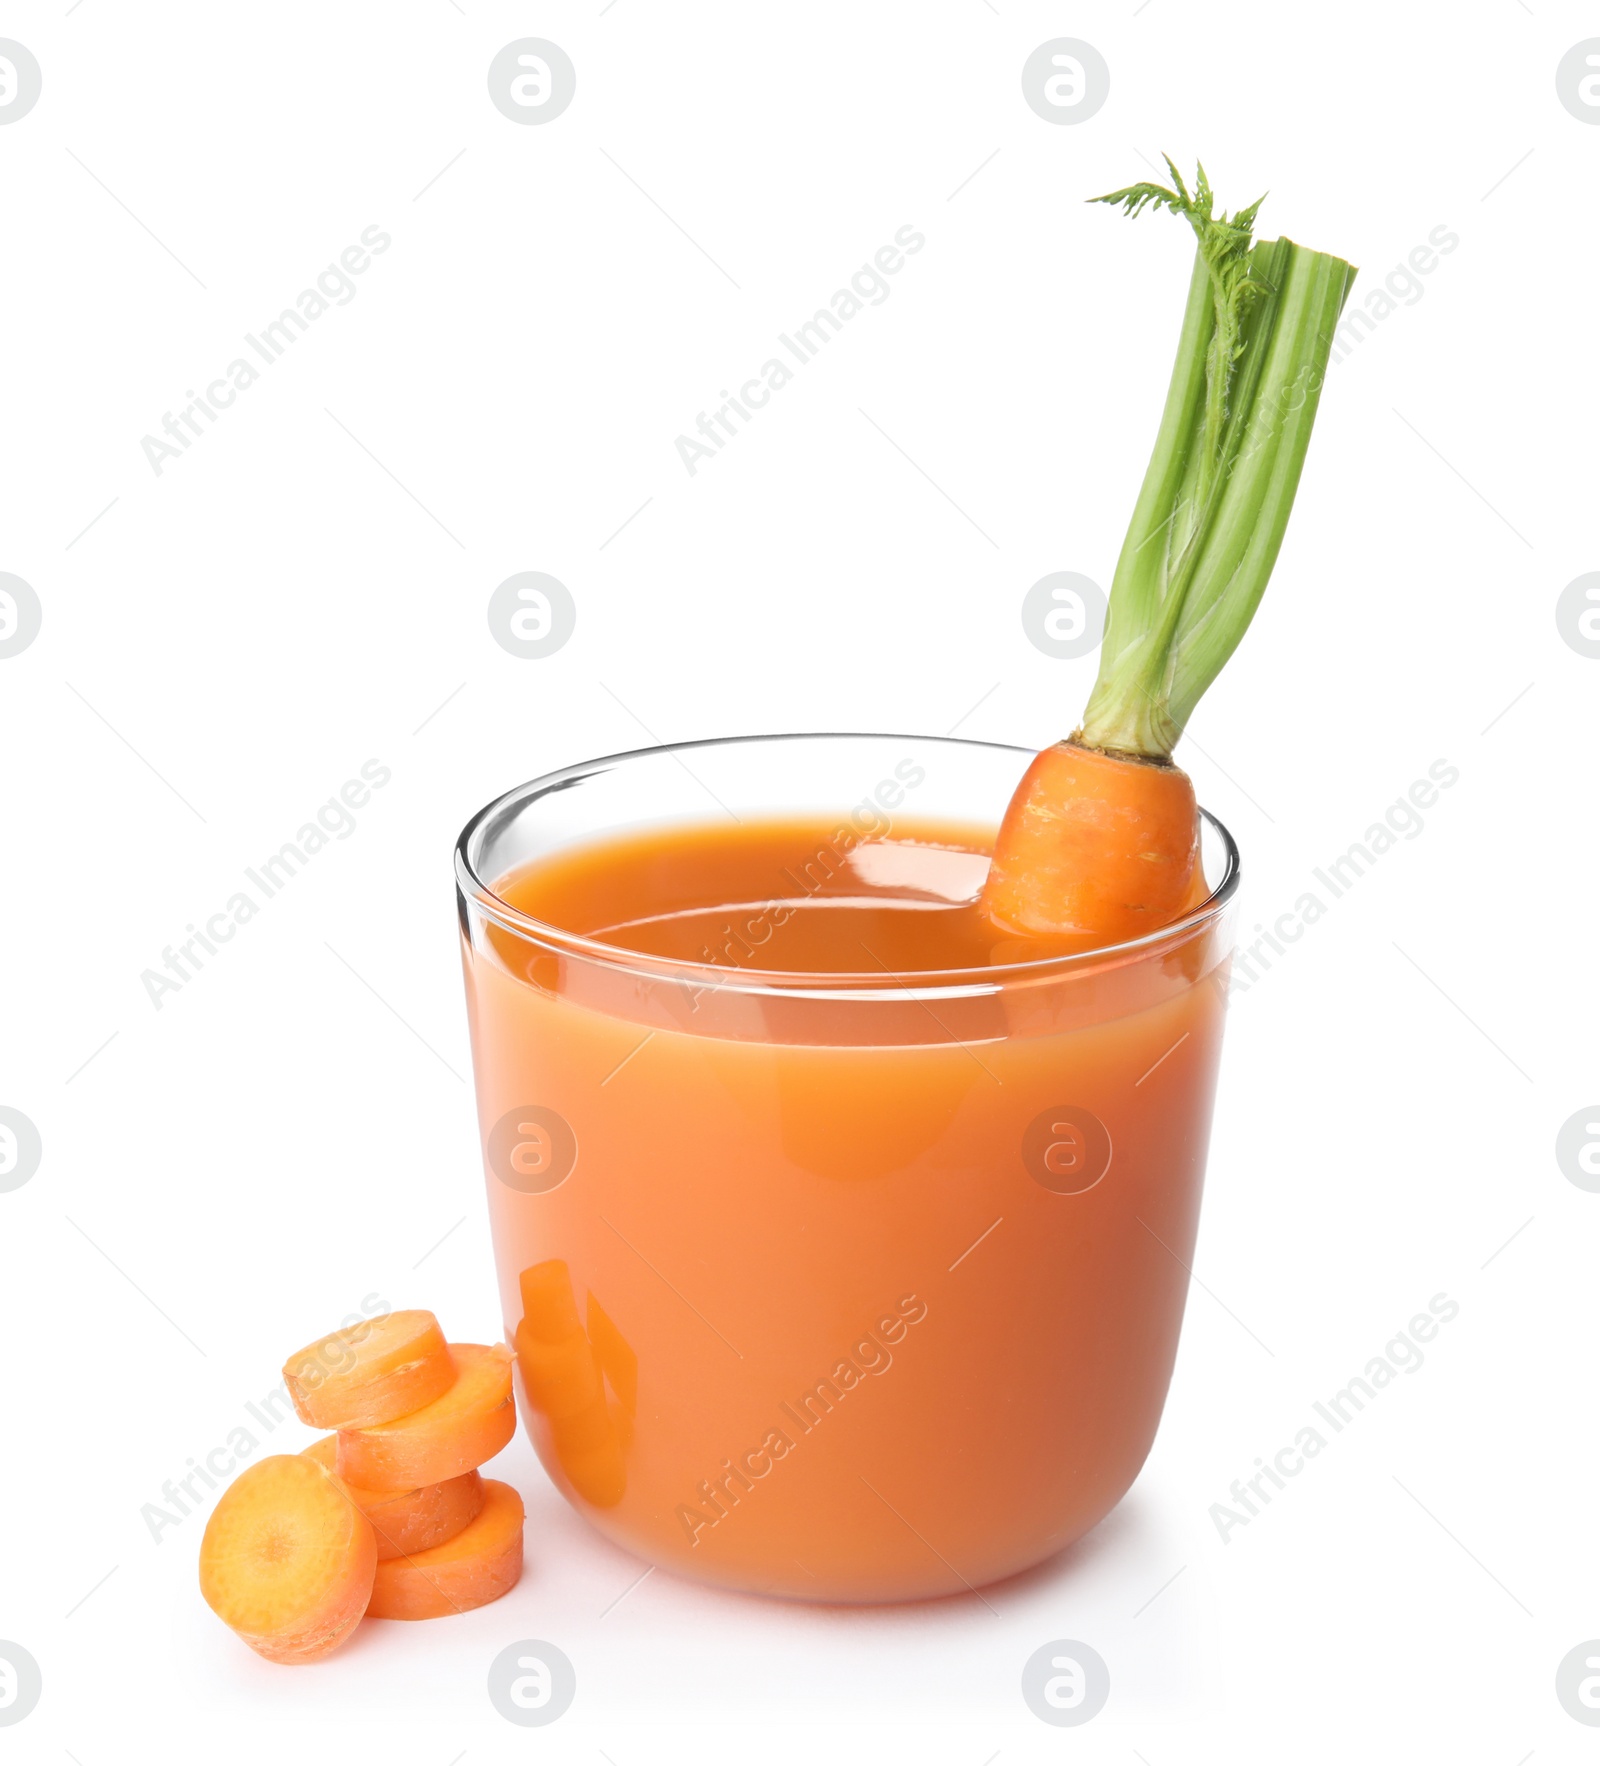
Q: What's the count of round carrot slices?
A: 5